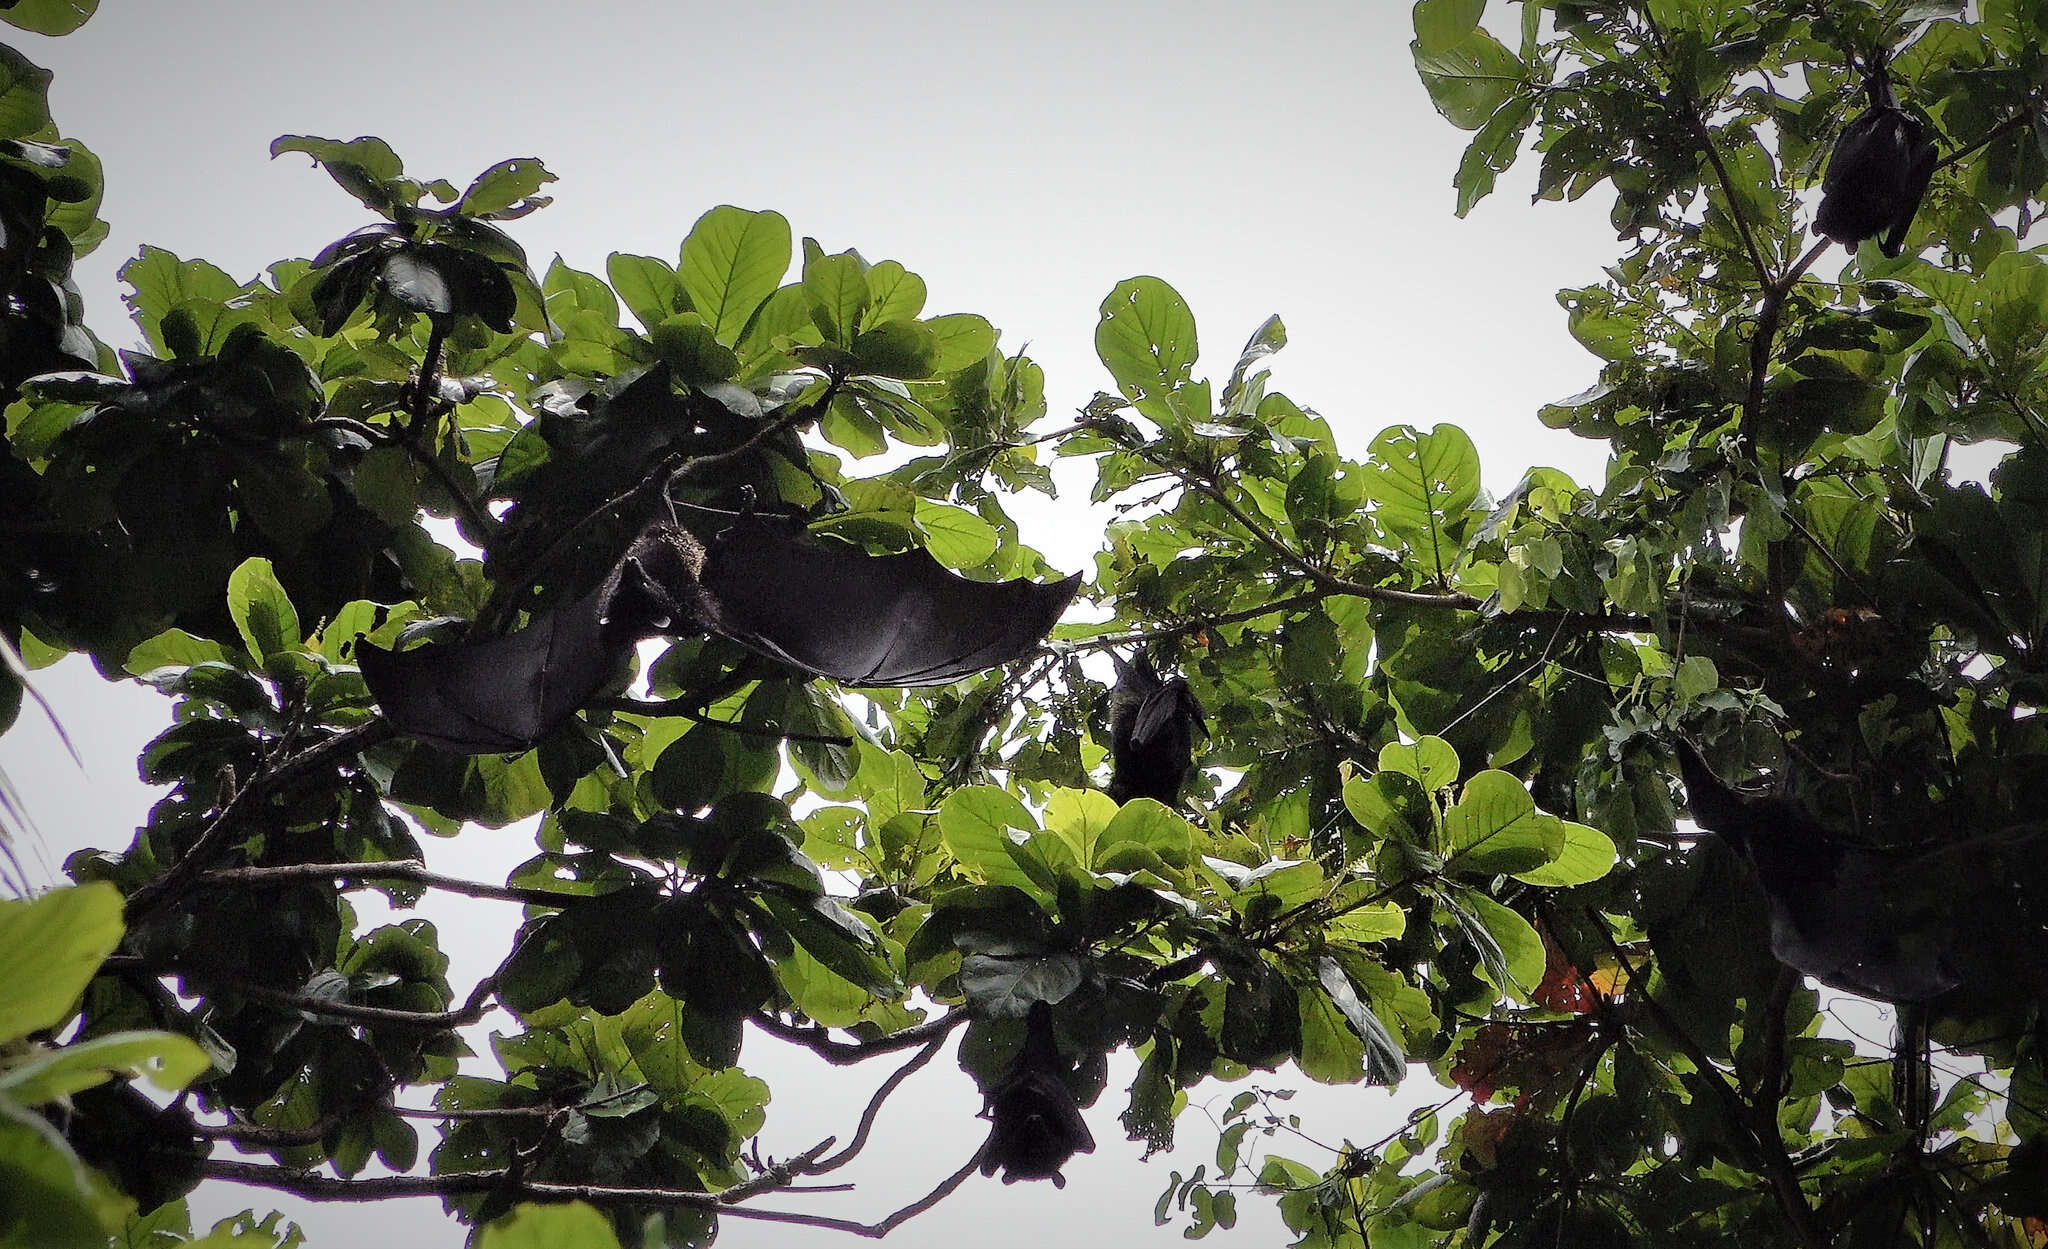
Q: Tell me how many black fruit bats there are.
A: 5